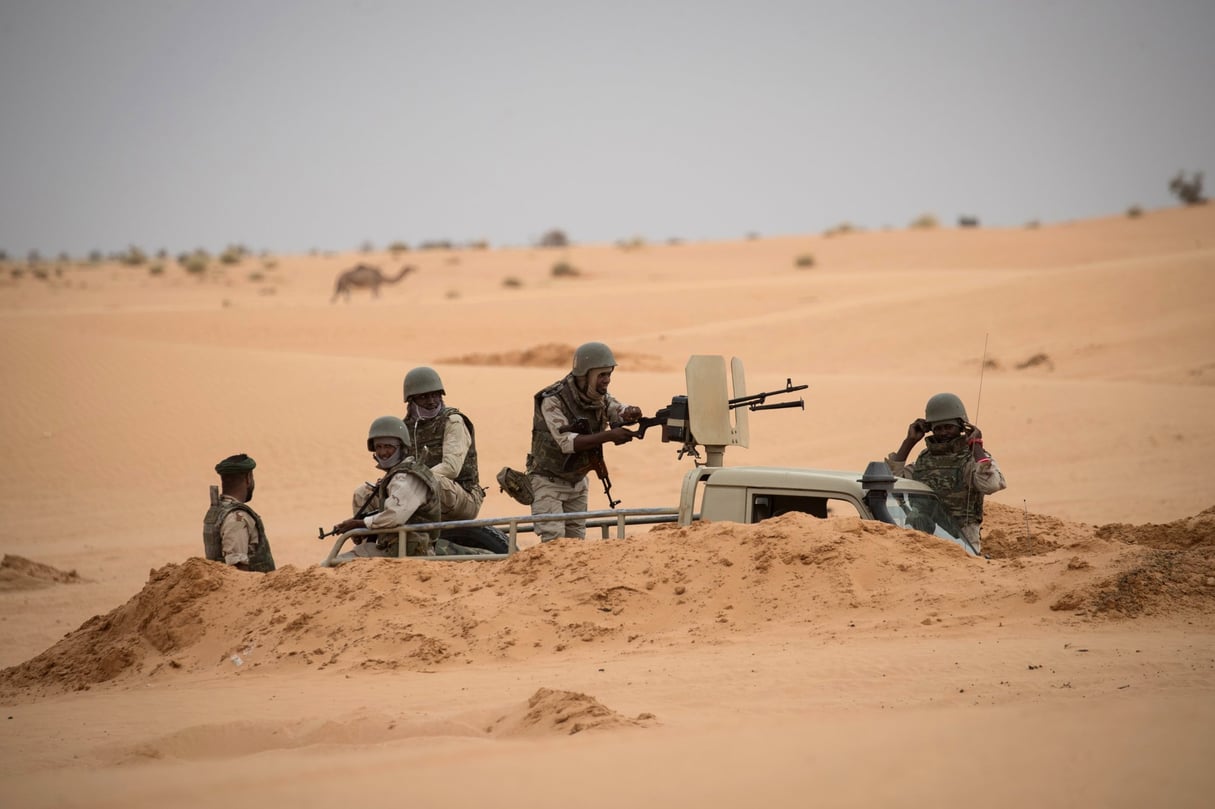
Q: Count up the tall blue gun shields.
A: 0